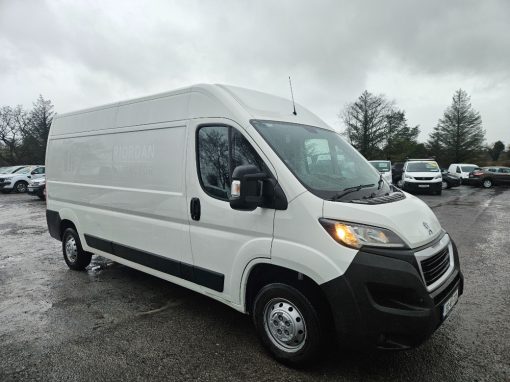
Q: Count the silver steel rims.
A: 2